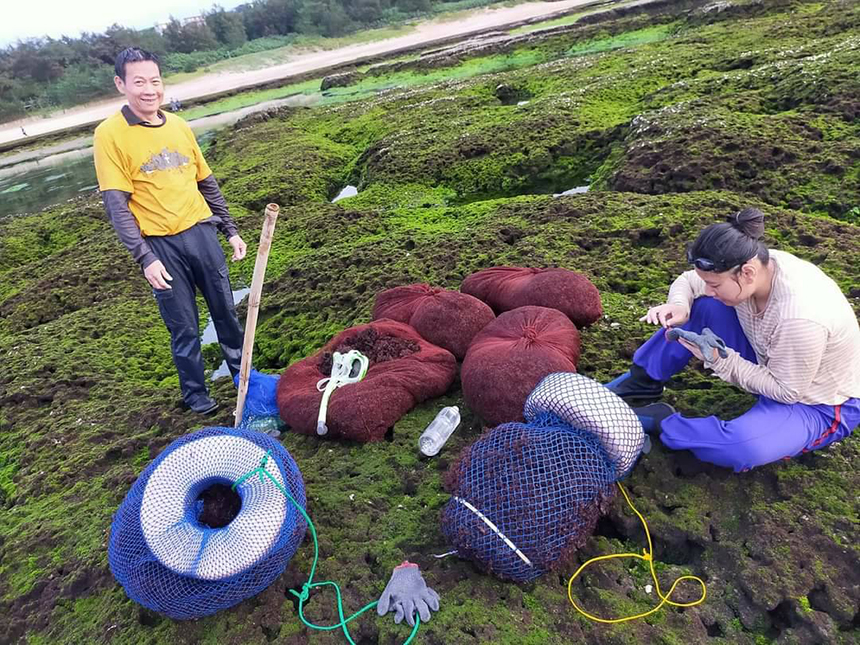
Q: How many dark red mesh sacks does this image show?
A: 4